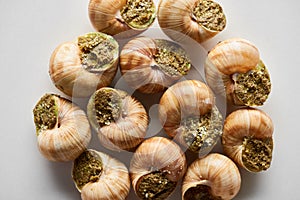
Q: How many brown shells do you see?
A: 12